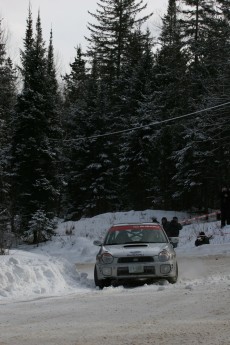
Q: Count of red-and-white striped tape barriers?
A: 1